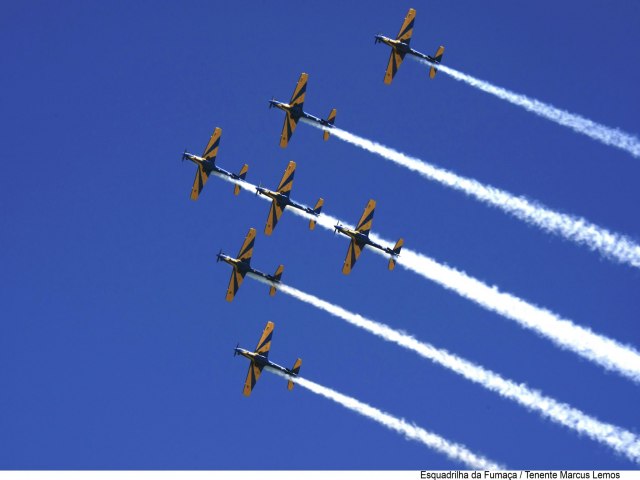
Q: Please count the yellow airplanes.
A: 7